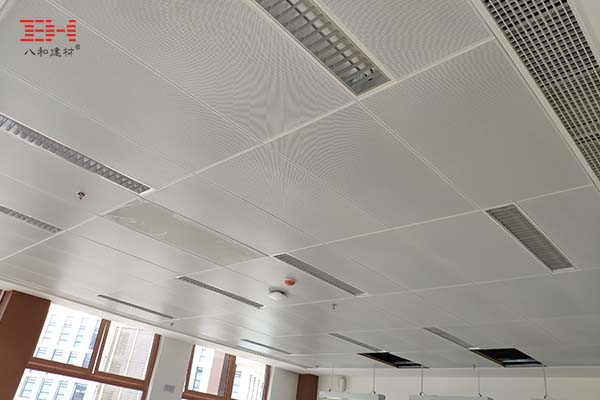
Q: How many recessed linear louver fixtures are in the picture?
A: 10